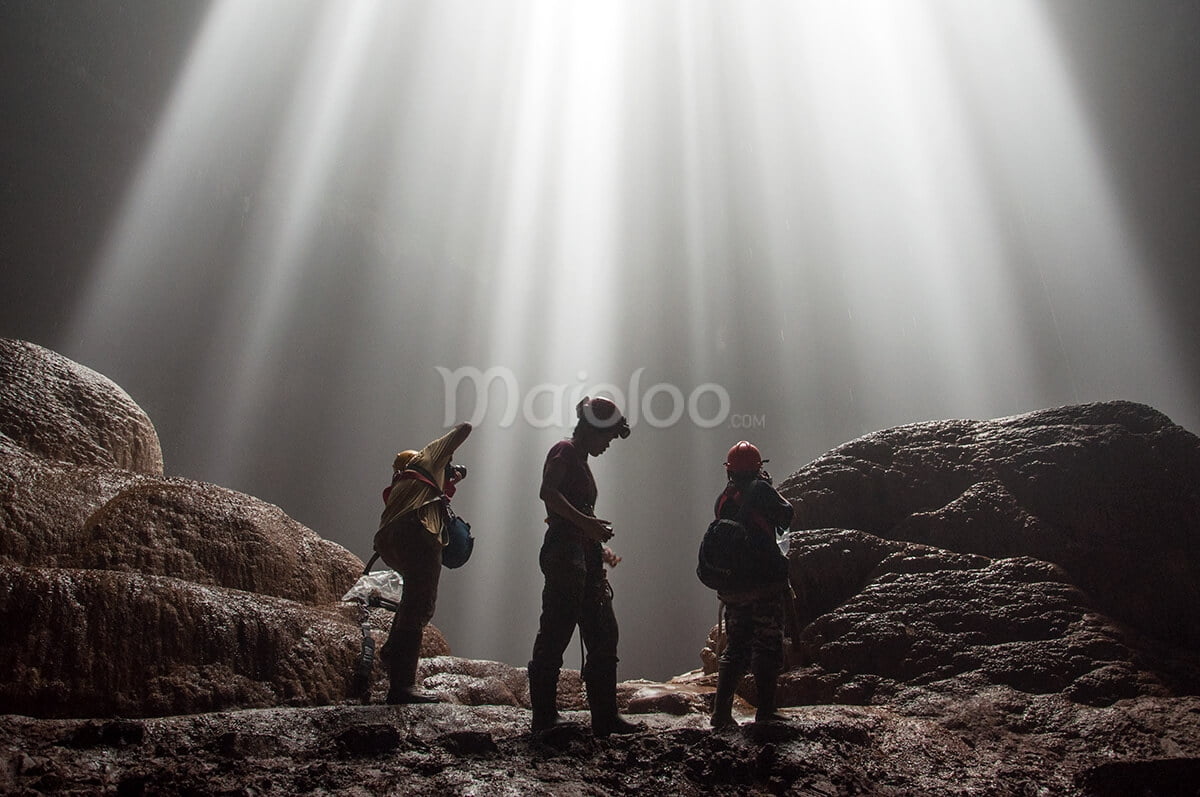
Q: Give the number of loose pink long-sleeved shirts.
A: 0